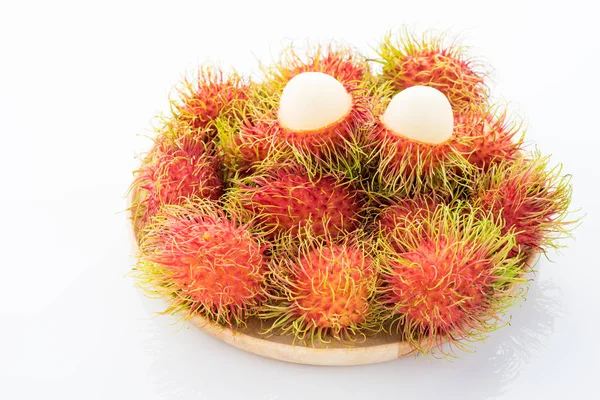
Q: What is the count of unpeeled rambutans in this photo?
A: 12